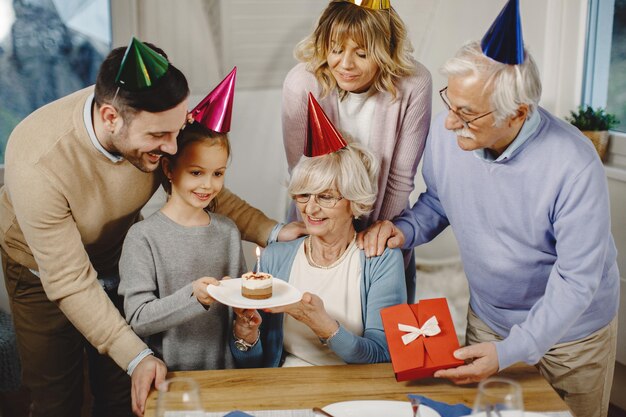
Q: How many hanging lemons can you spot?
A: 0